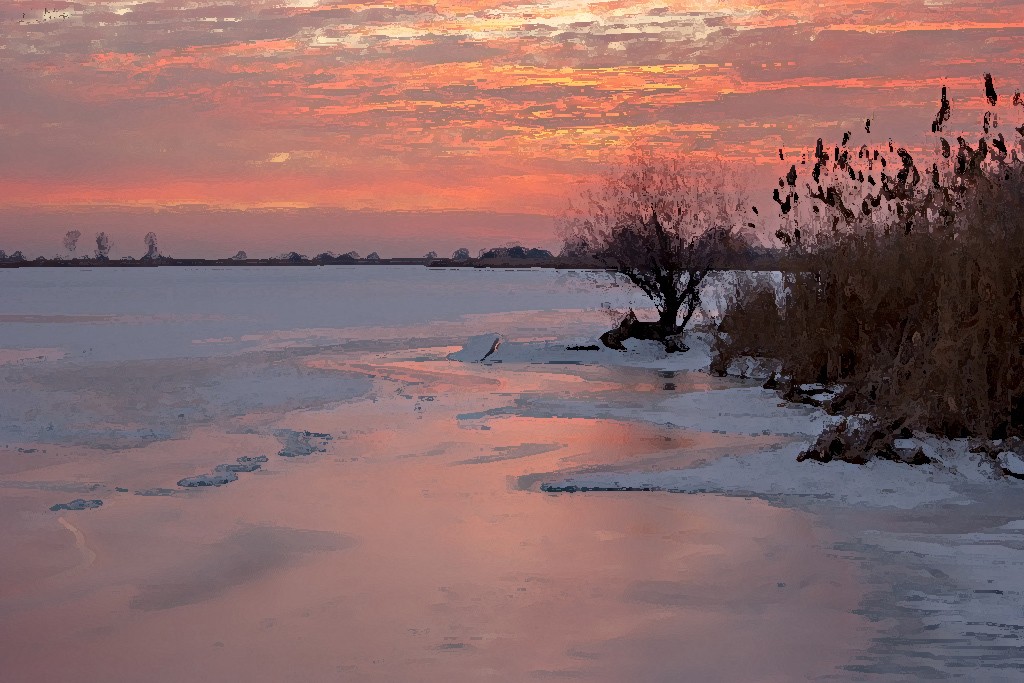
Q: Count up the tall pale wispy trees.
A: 3